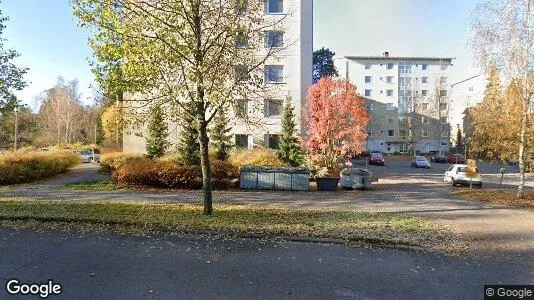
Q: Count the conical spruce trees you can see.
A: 4